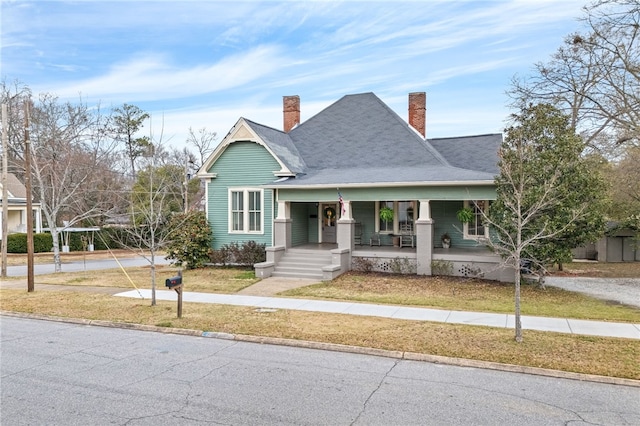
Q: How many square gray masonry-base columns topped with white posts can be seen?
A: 3